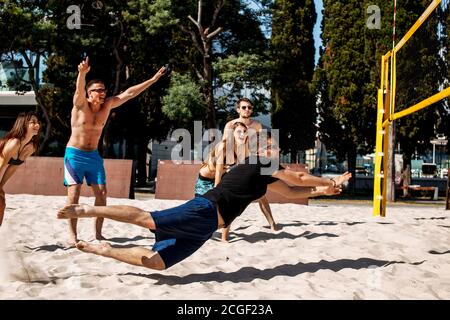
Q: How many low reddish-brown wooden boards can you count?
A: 2